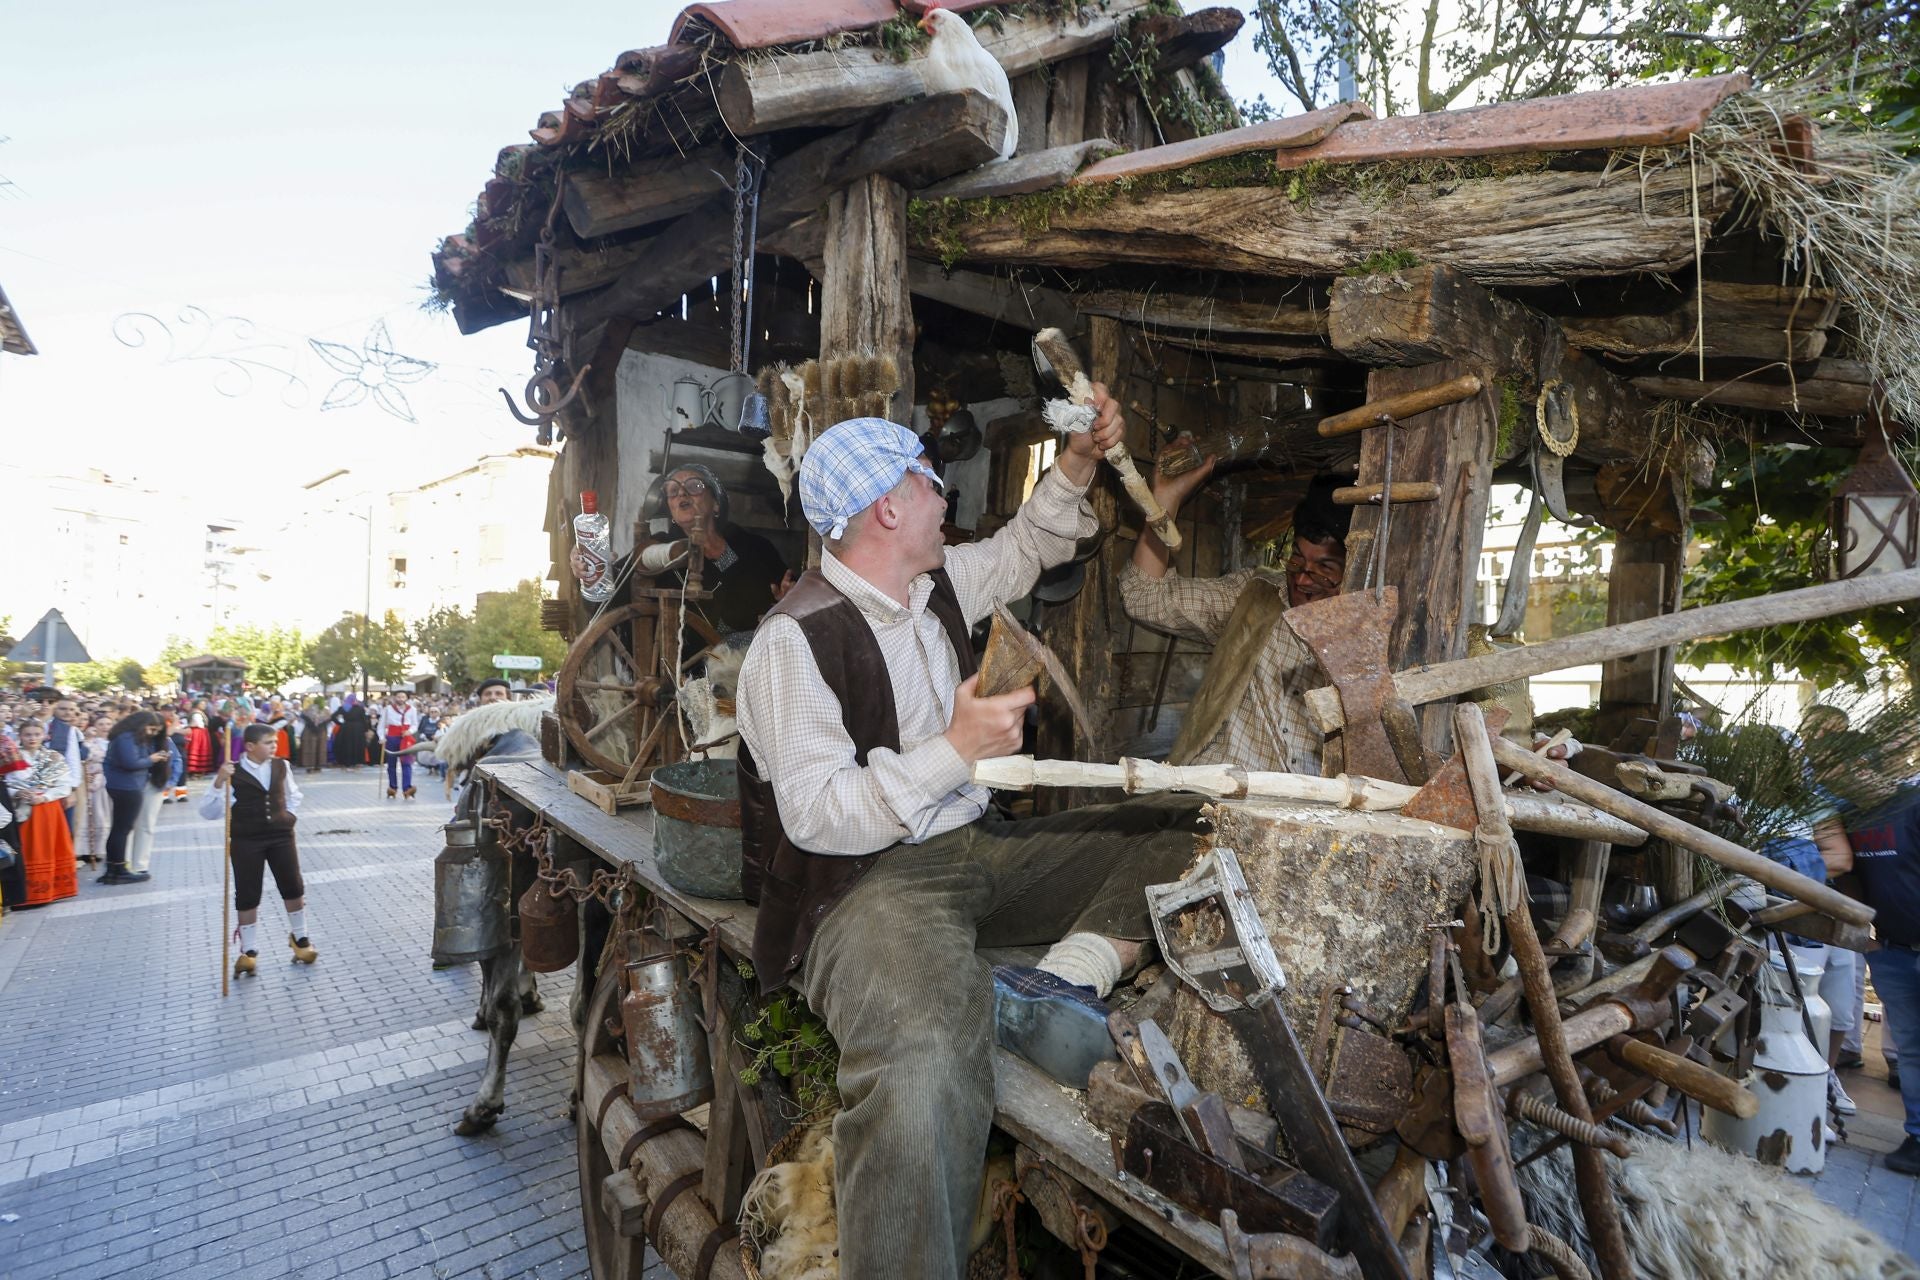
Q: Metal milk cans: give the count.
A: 5